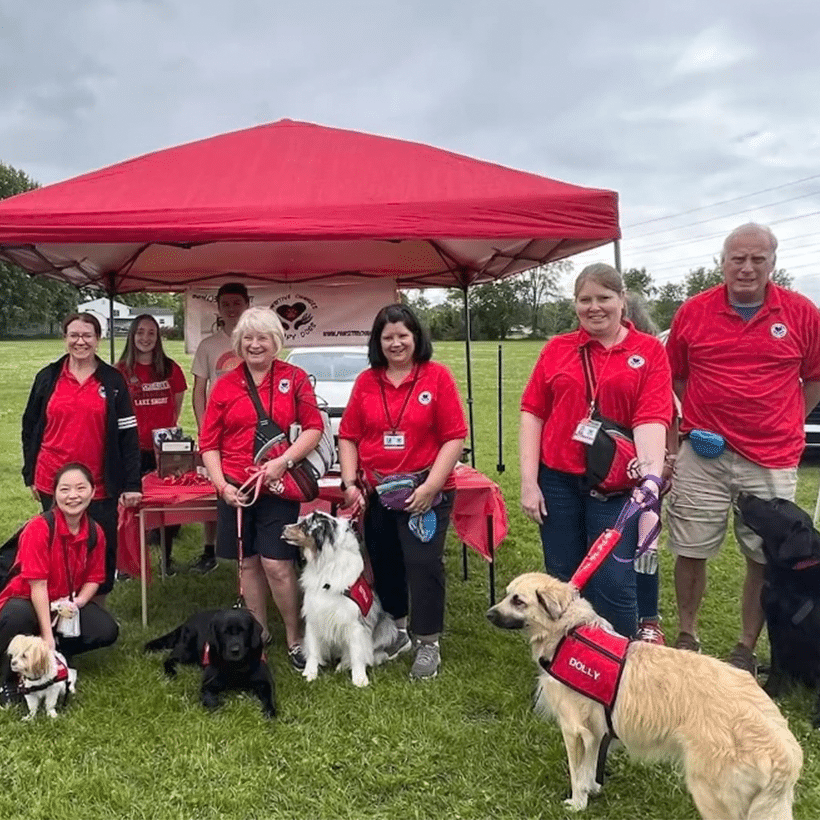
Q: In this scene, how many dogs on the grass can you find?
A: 5